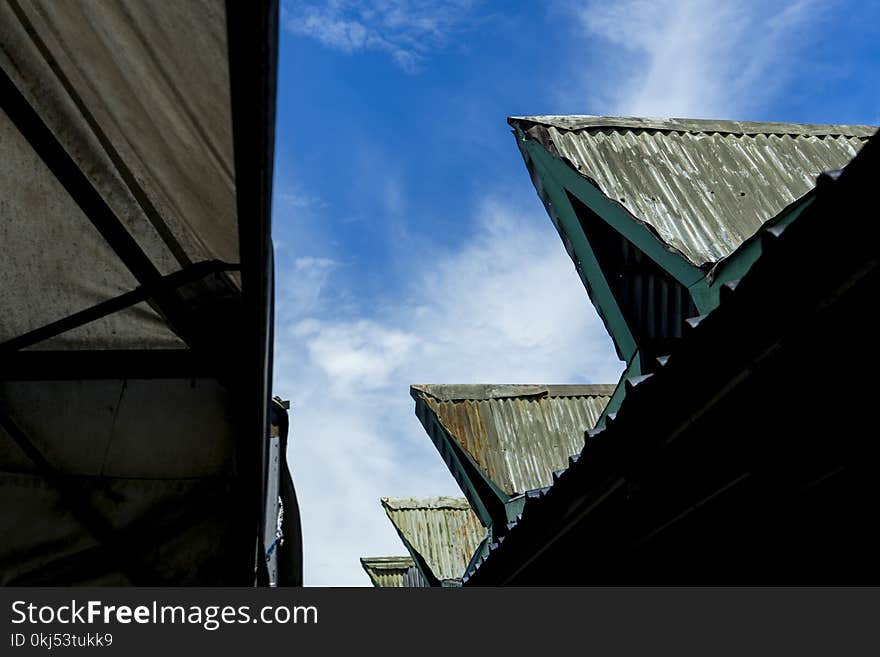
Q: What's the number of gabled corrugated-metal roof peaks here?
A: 4